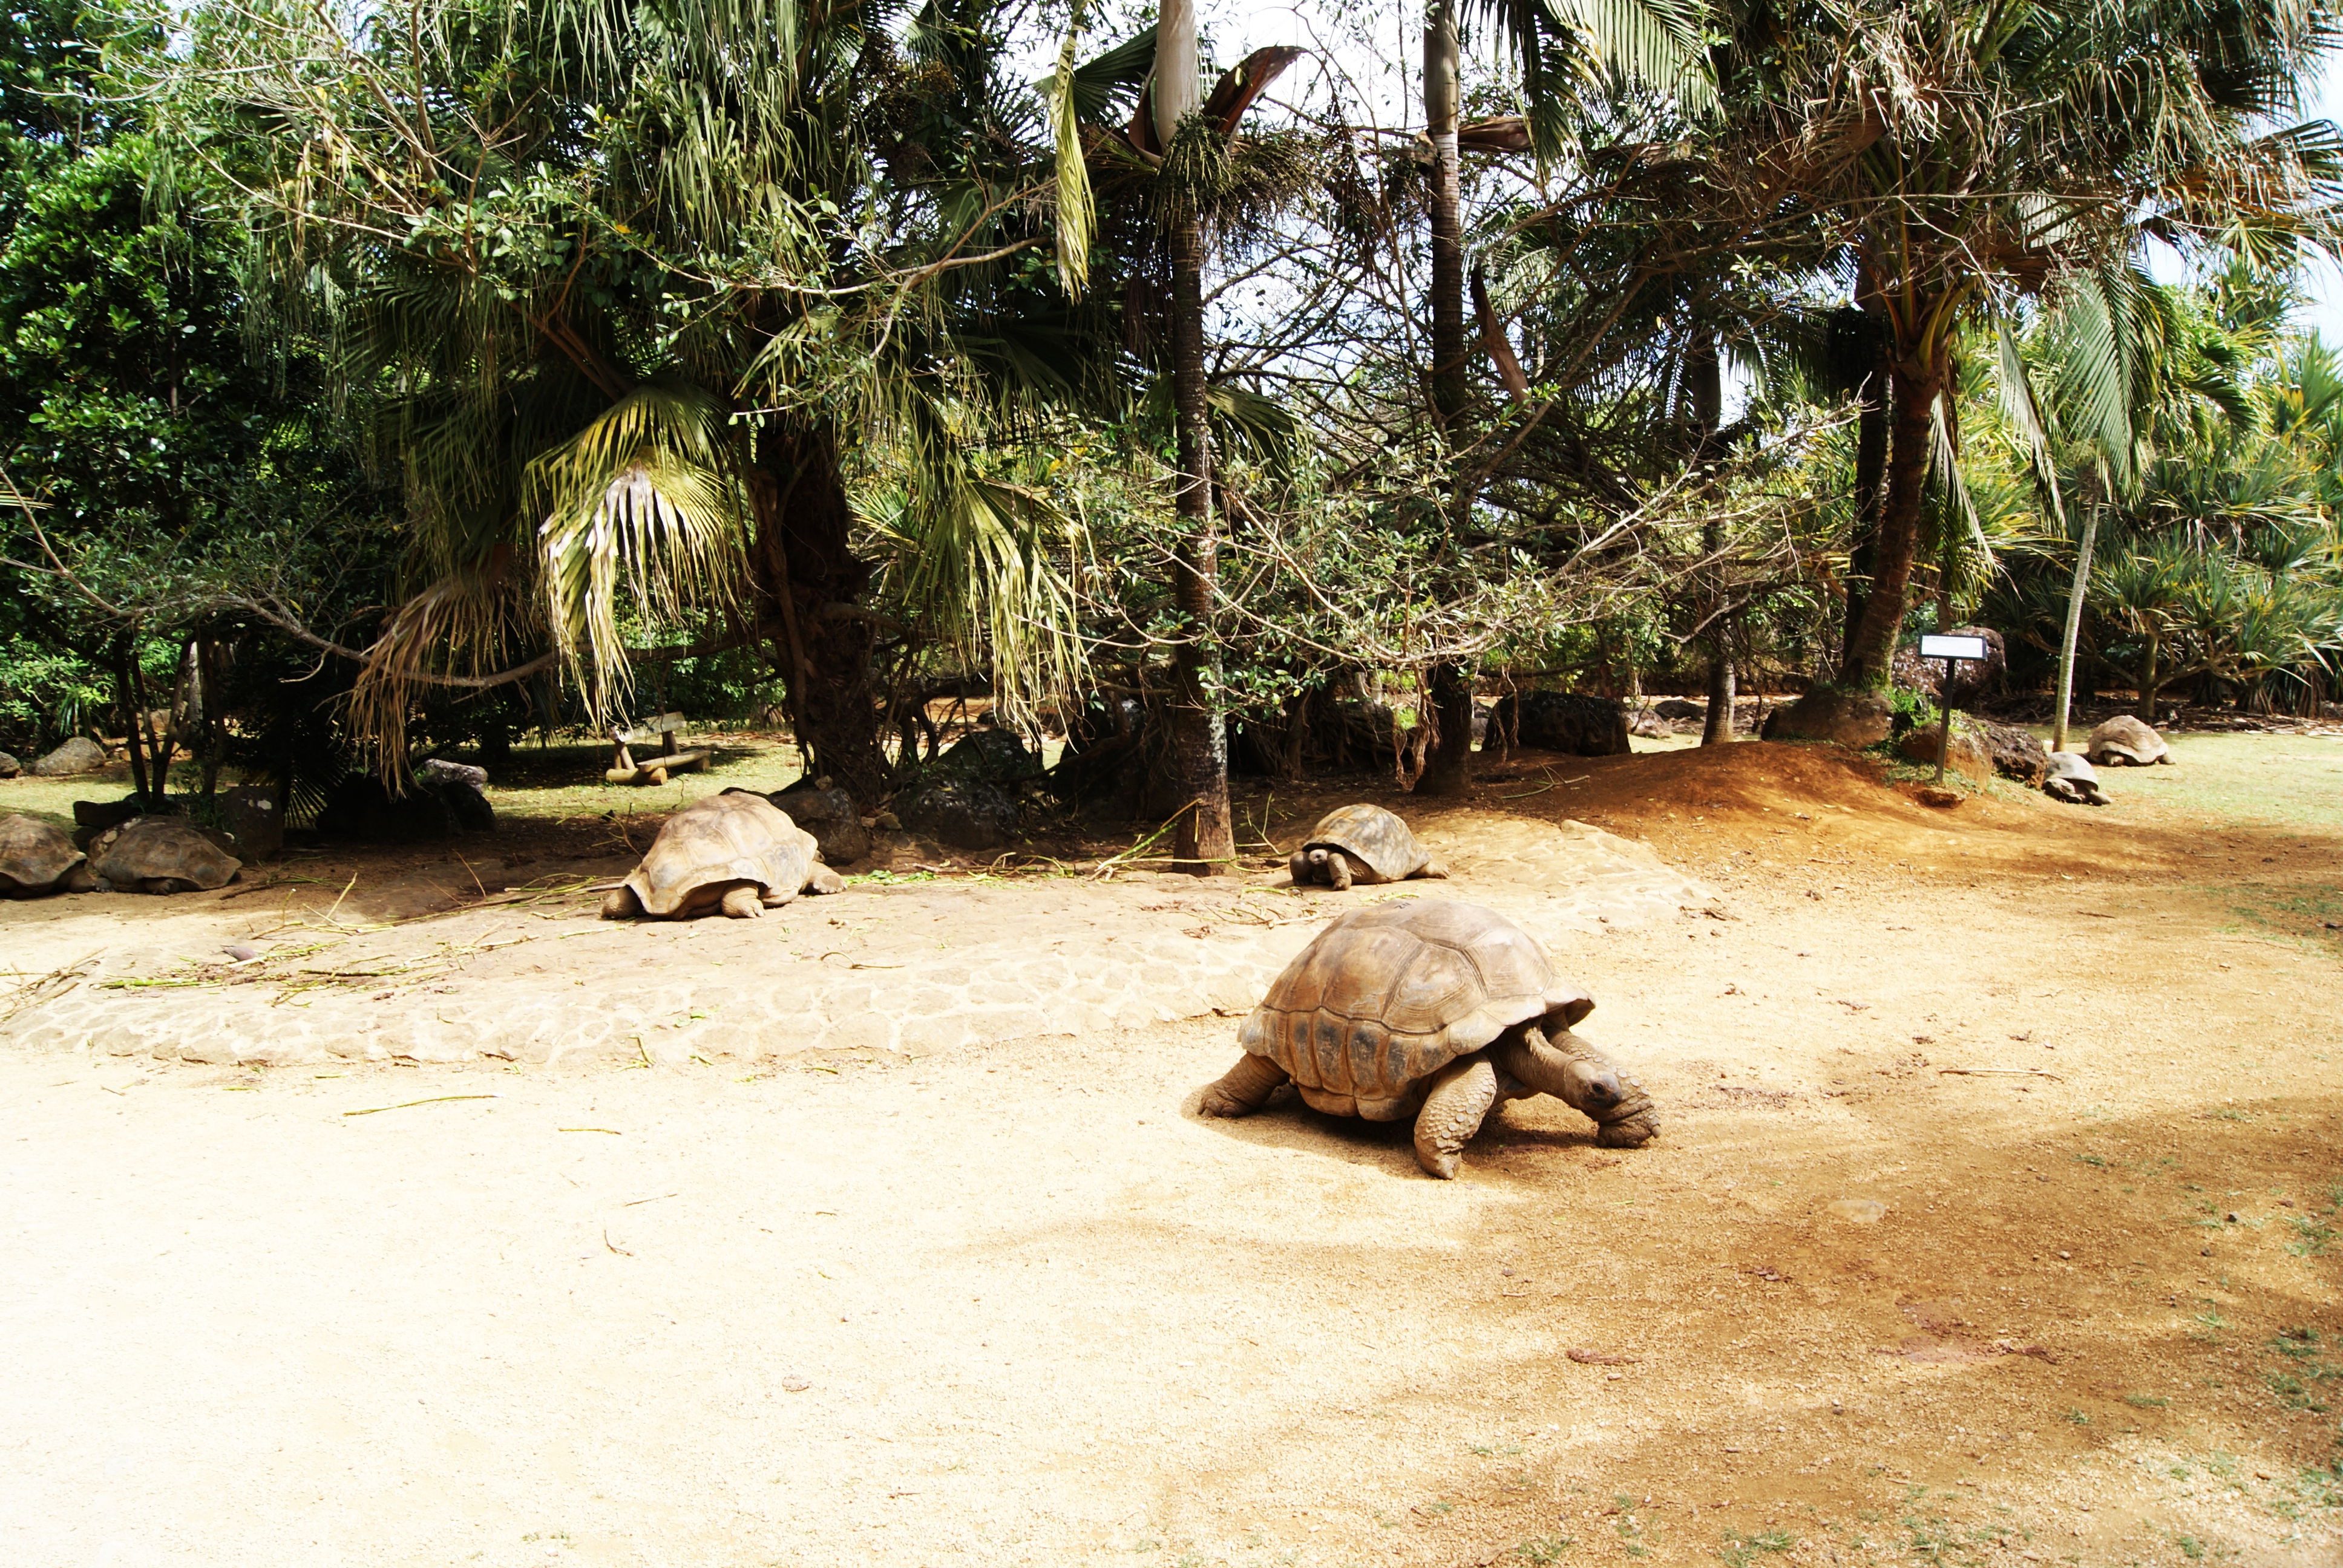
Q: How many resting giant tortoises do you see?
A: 6